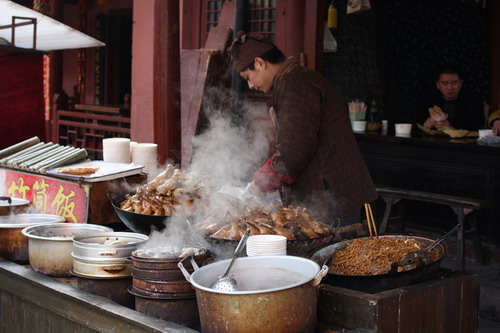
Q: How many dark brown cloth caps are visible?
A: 1